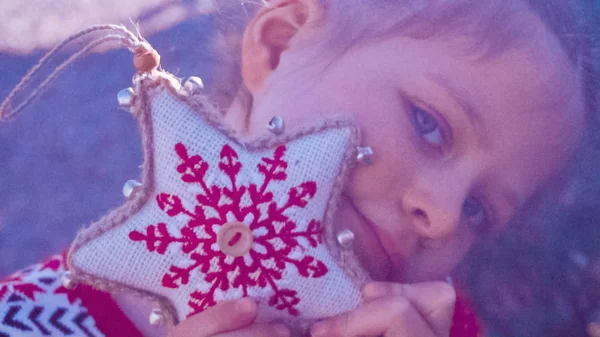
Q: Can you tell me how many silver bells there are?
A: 8